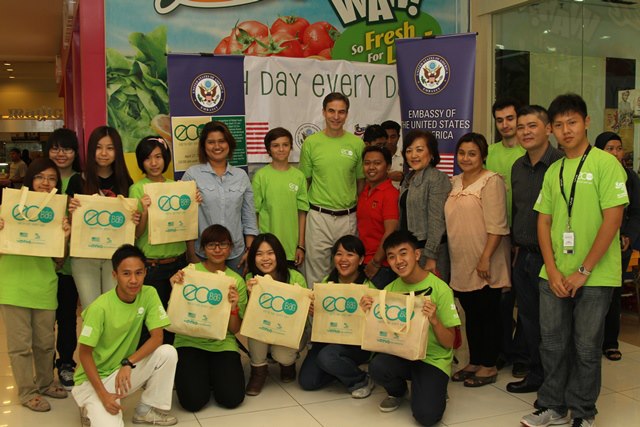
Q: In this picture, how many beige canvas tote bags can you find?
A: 7